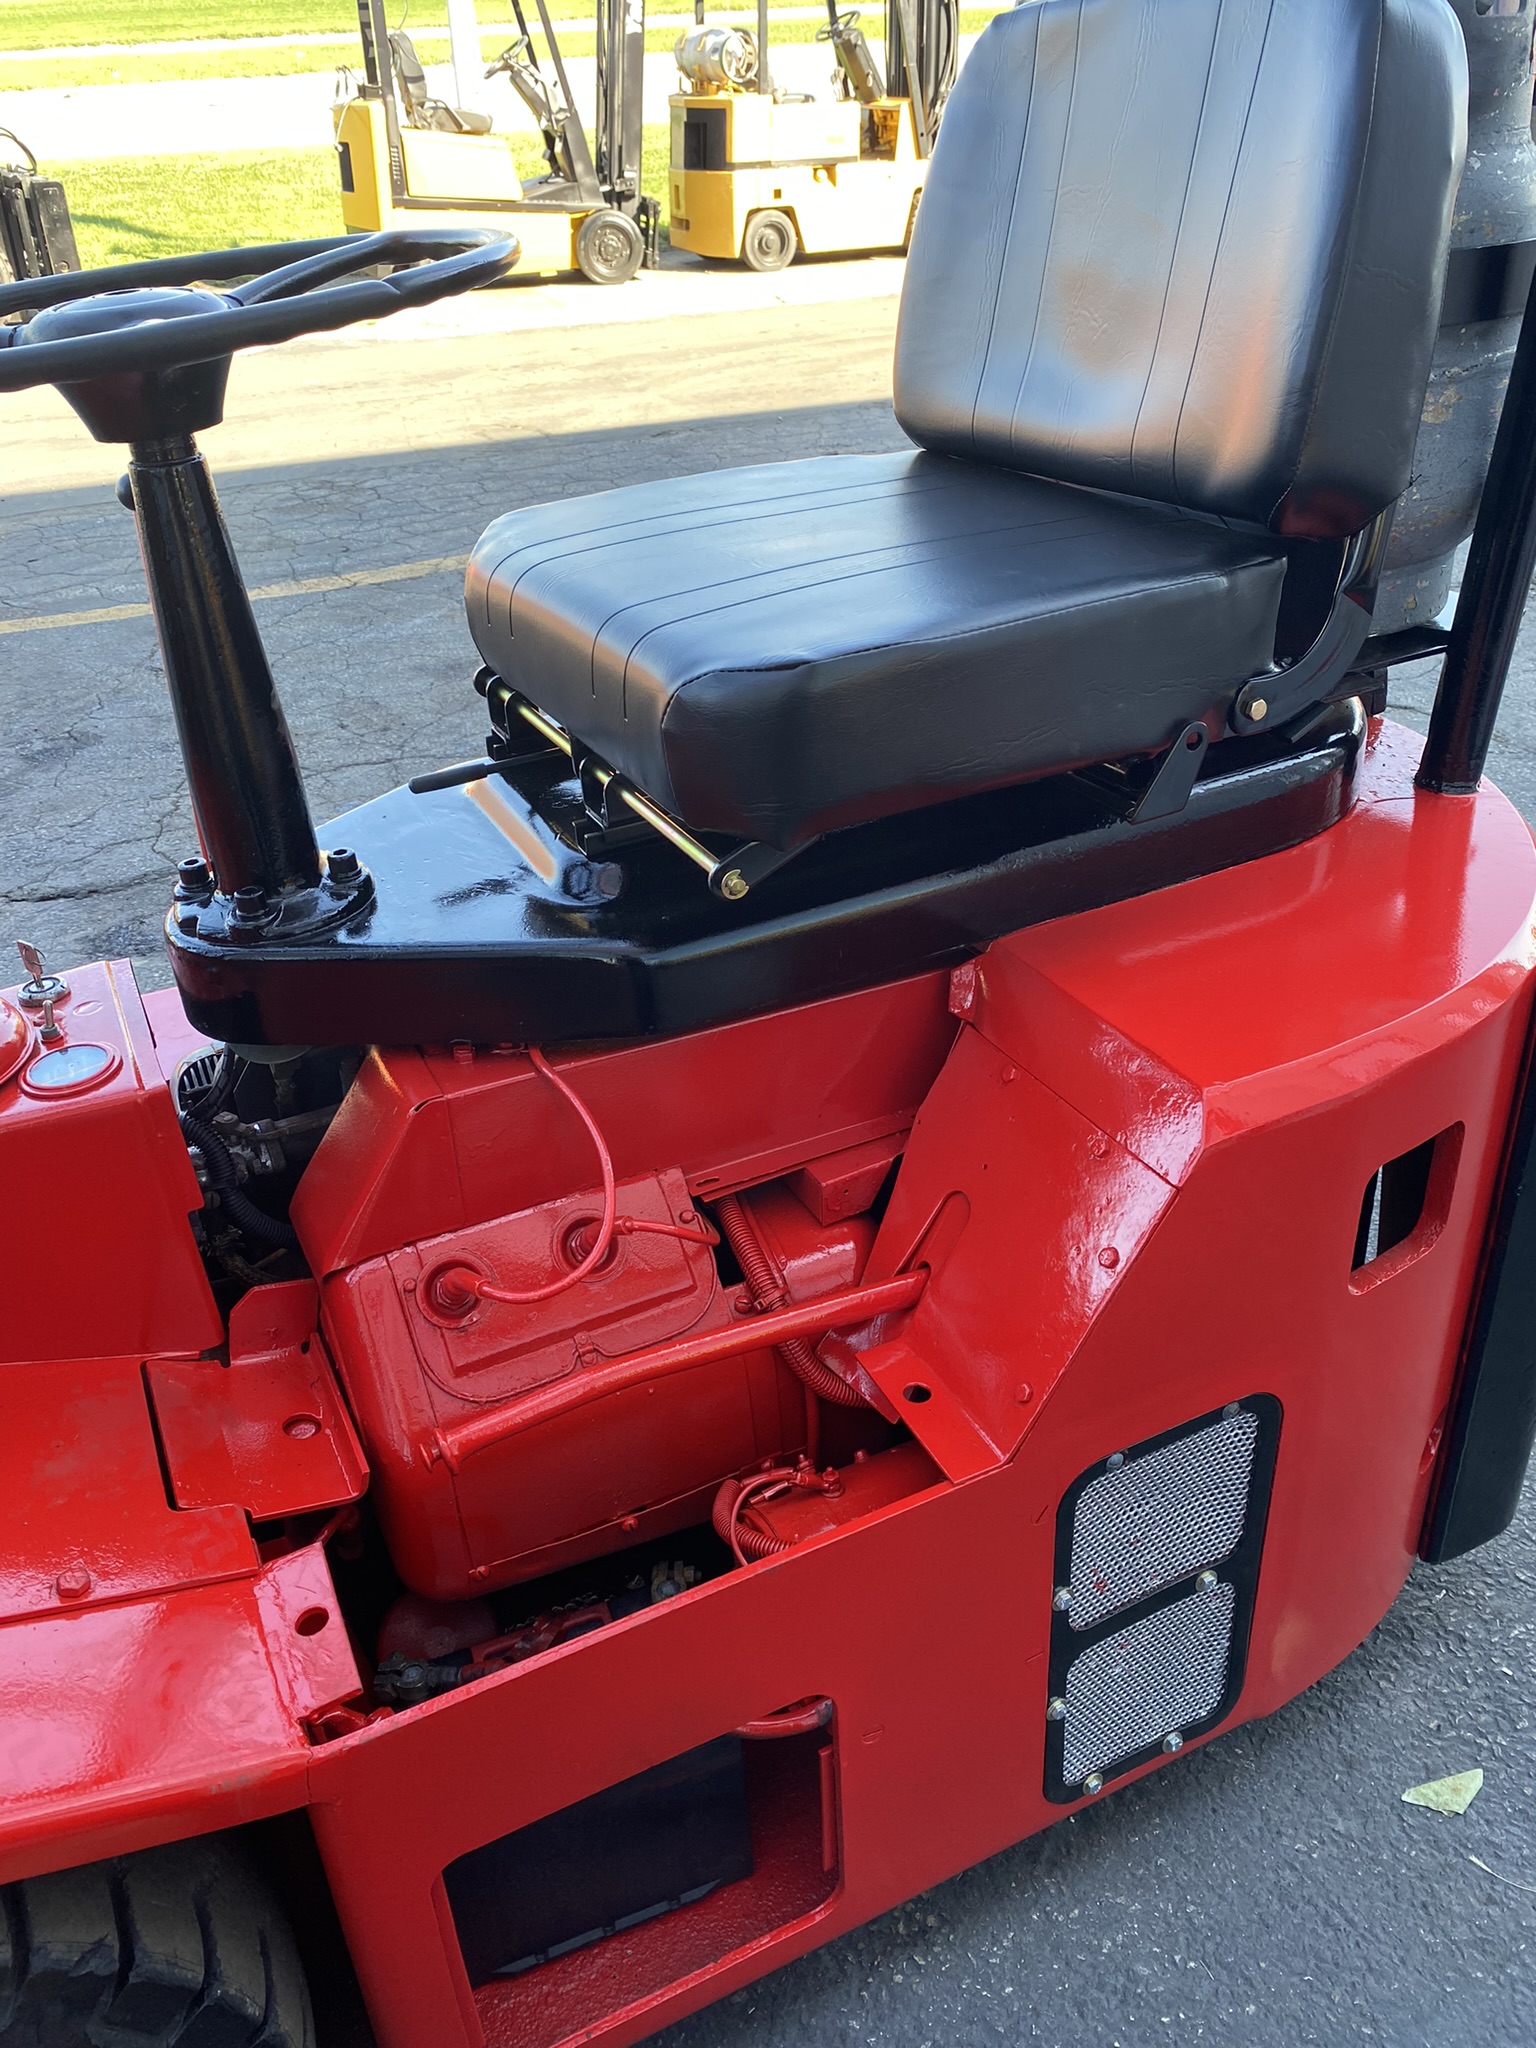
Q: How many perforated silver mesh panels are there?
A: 2